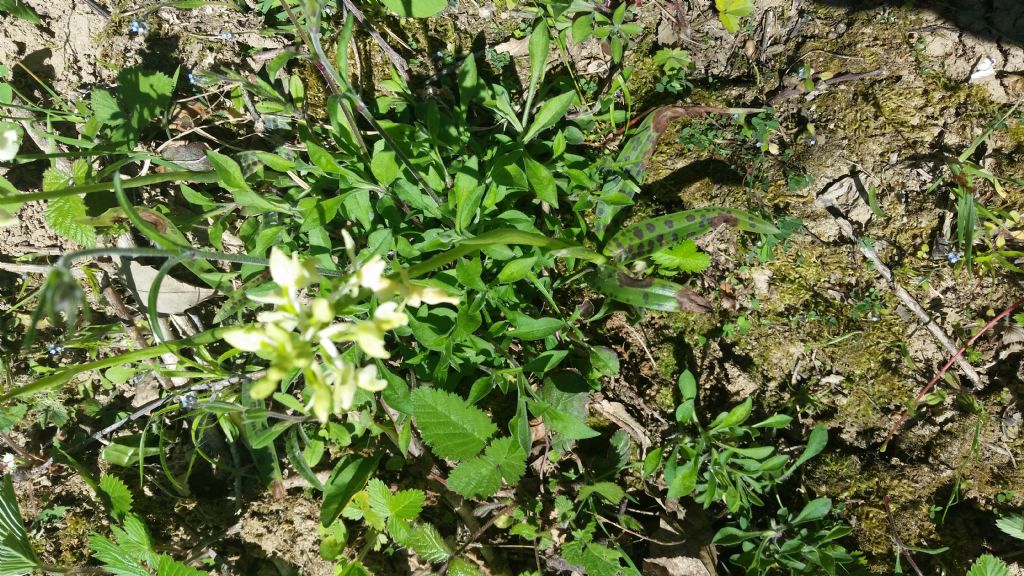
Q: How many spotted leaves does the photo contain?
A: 3